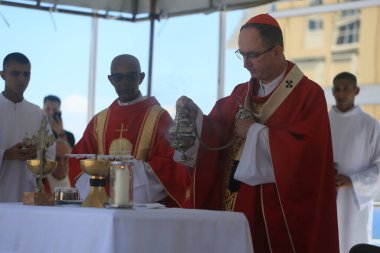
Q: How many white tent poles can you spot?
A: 2